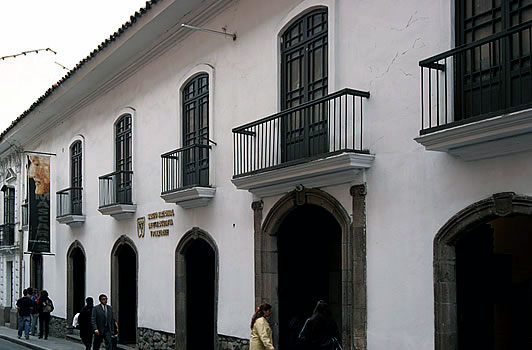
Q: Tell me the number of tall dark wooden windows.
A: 5